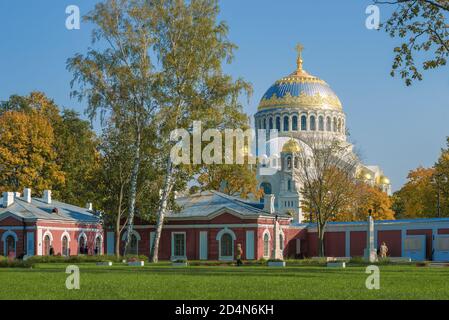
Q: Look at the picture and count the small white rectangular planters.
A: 5